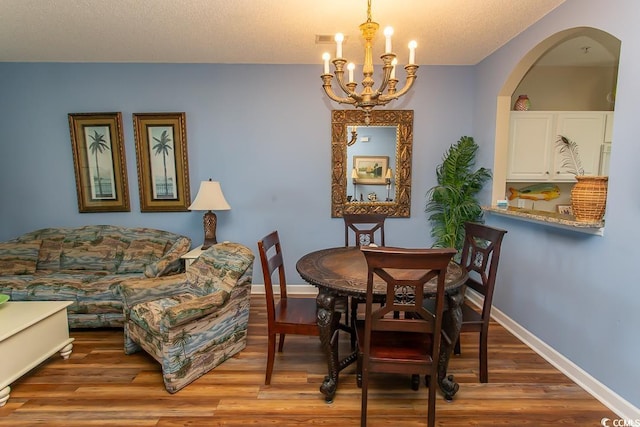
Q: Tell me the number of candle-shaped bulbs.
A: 6